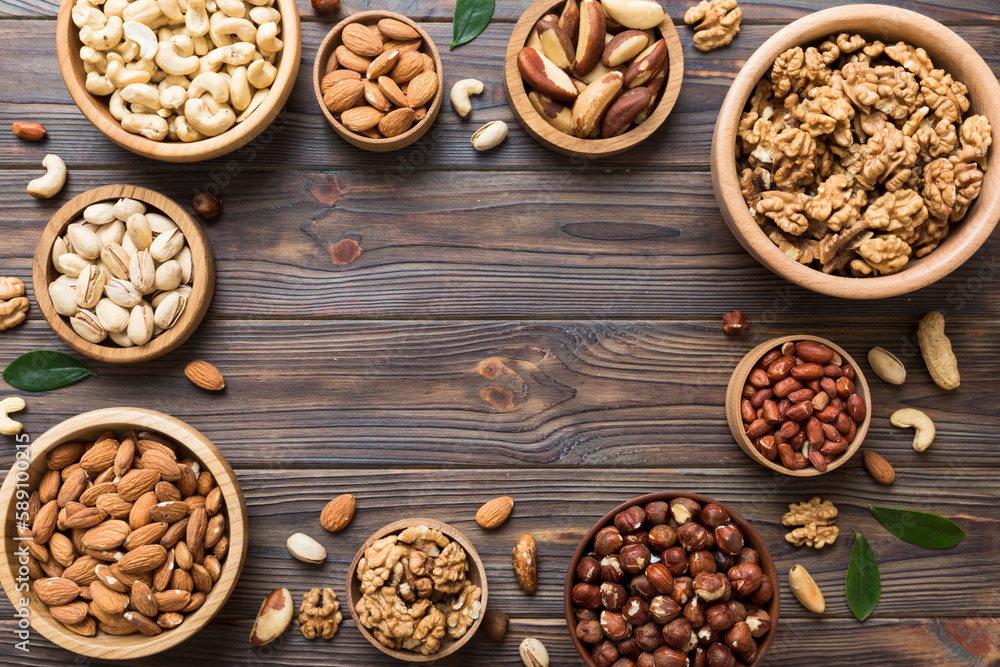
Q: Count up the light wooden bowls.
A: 8